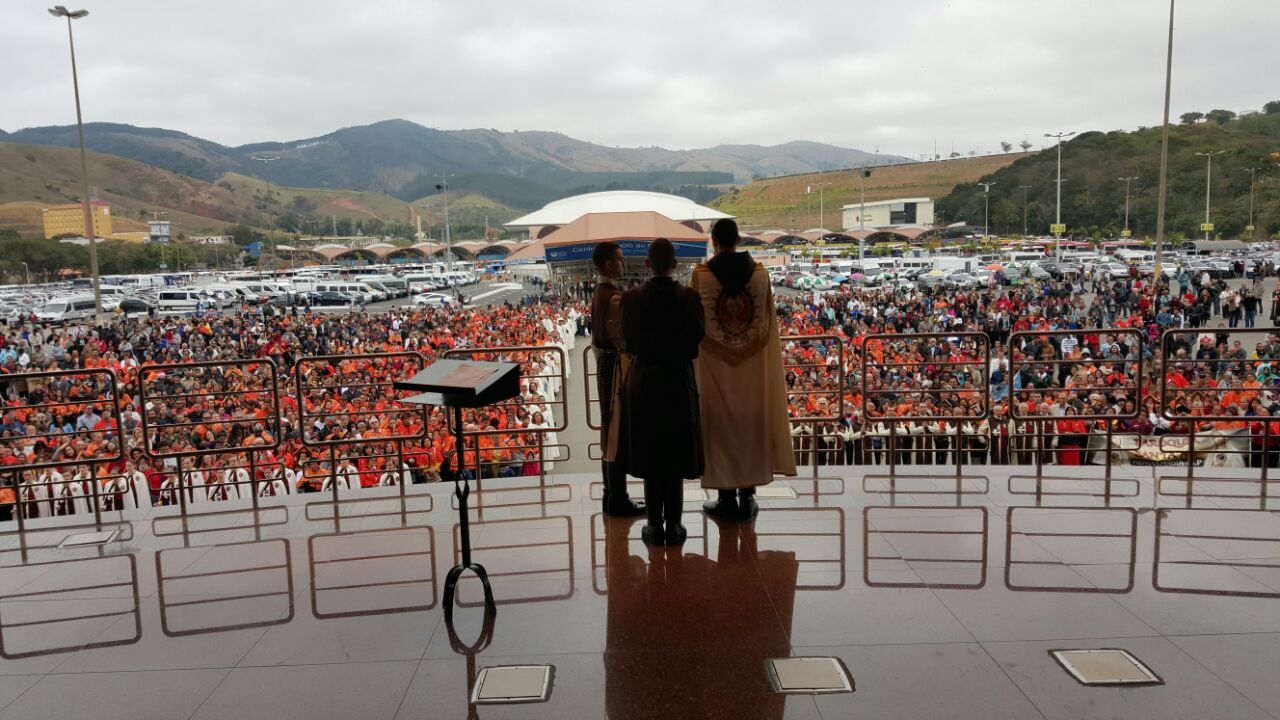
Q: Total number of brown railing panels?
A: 9